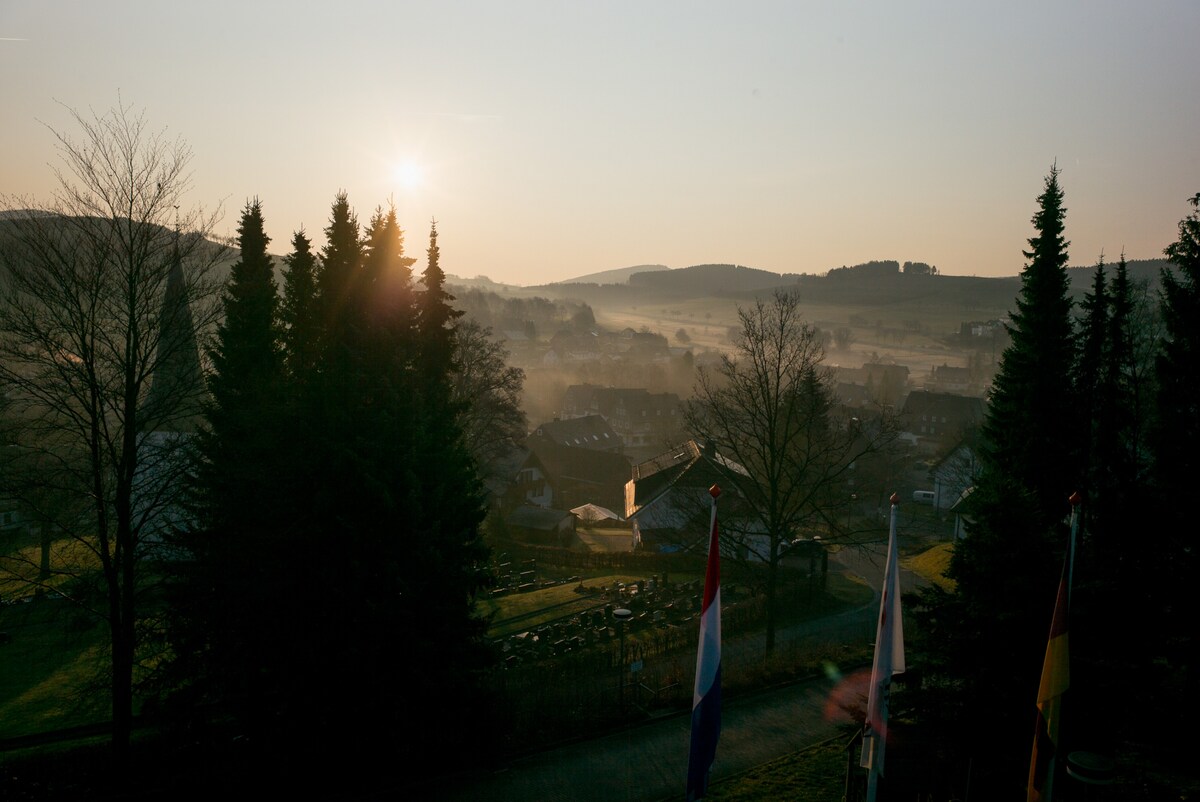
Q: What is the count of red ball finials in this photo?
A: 3